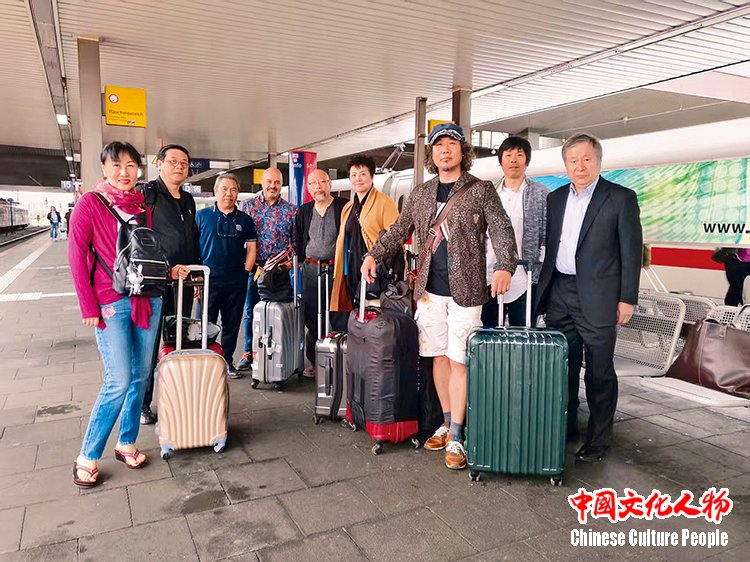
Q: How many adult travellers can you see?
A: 9